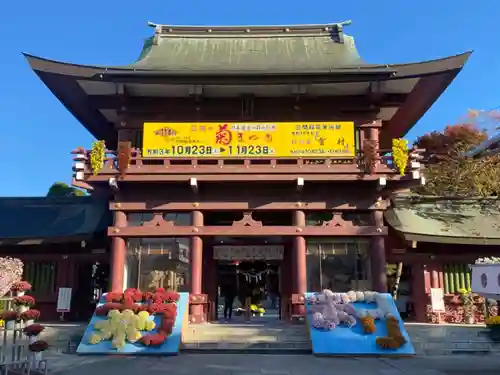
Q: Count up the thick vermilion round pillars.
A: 4